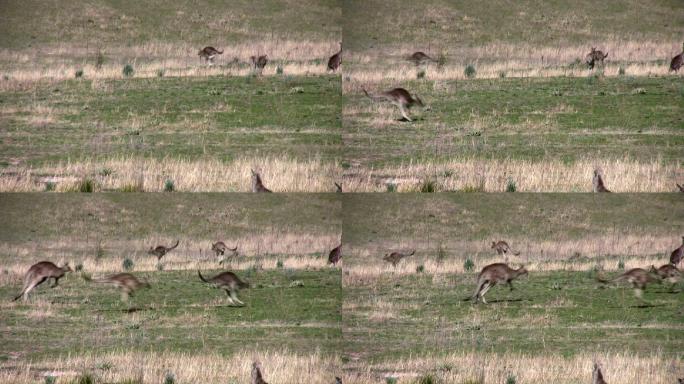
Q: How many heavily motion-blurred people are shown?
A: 0